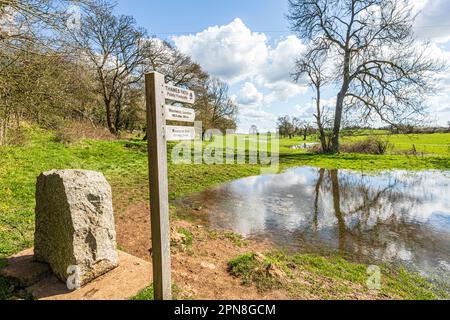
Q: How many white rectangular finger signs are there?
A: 3